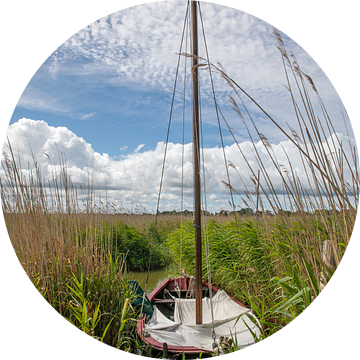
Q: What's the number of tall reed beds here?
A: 2